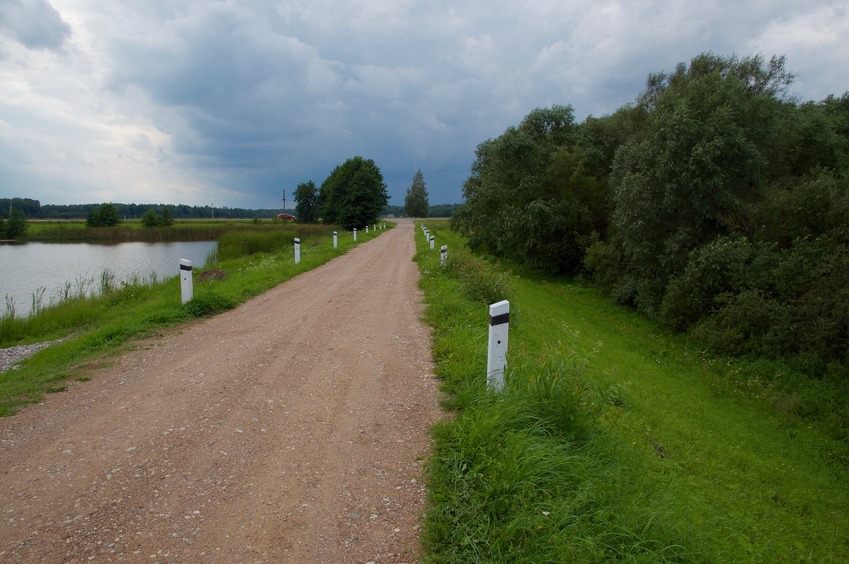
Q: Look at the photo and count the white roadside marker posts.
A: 15